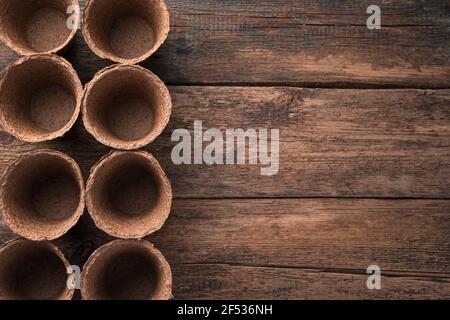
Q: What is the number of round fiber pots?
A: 8